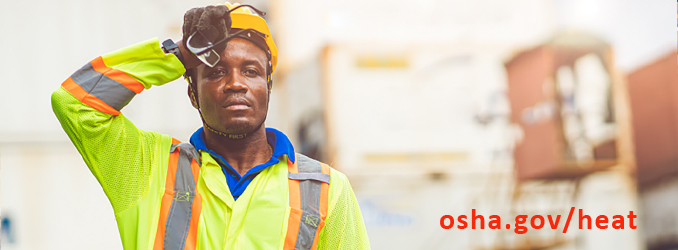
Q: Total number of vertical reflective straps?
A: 2